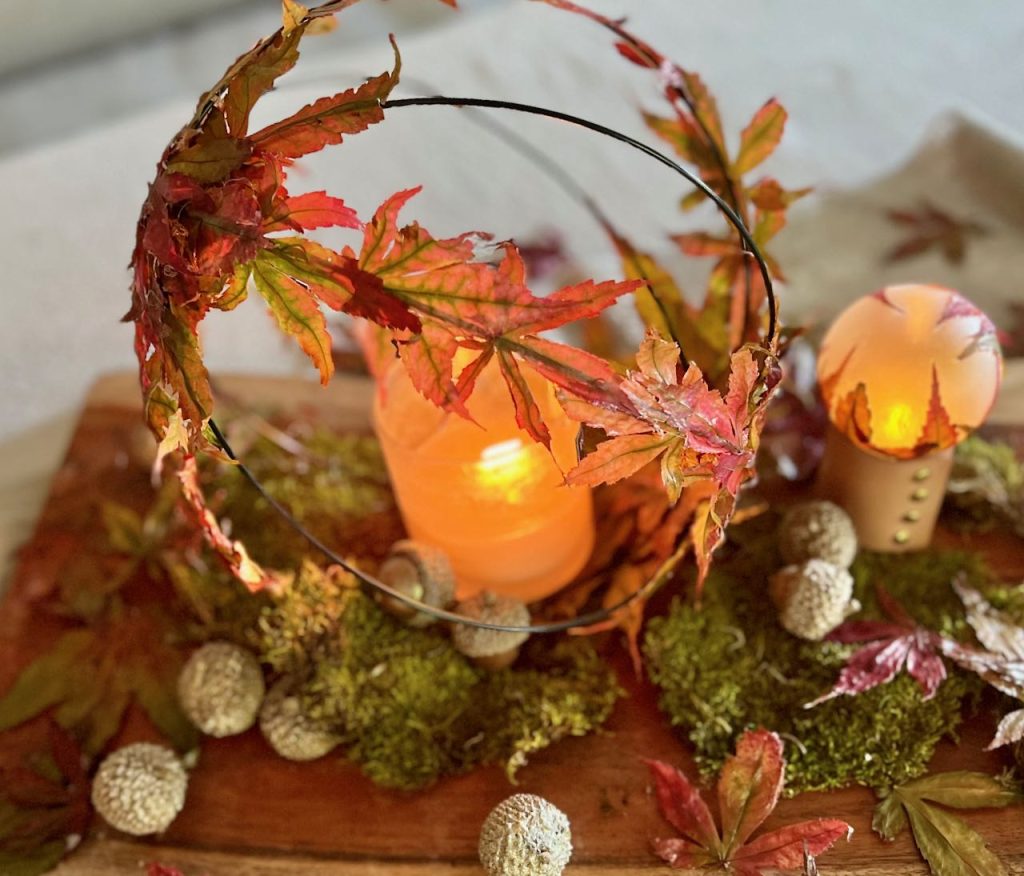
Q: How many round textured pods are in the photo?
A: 8